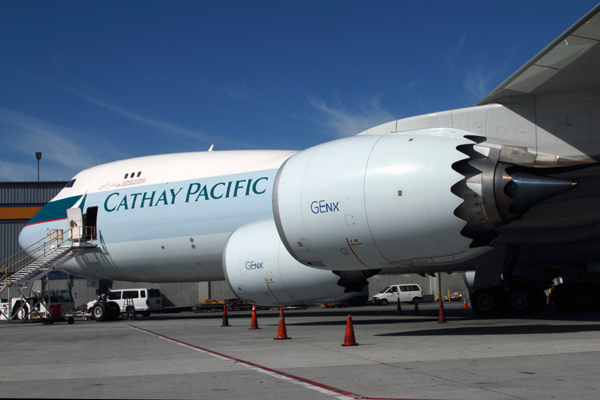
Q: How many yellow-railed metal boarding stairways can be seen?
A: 1